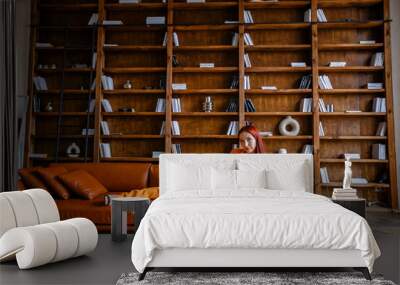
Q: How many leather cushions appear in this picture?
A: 3